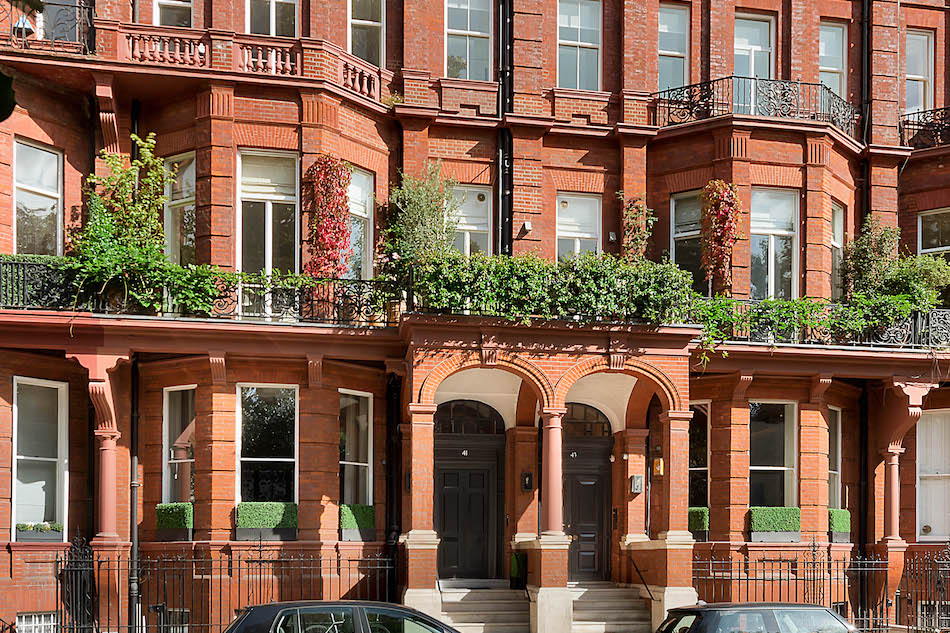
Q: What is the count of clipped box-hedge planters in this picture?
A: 6